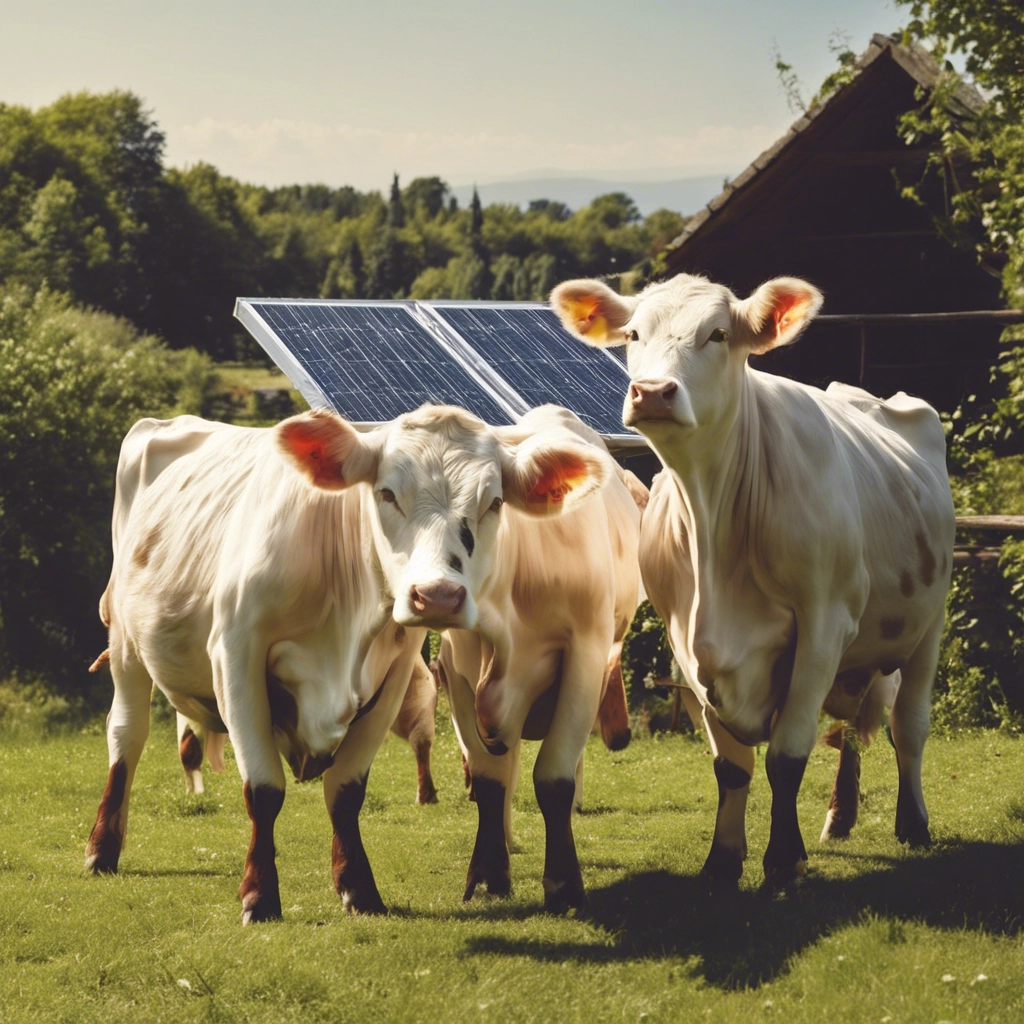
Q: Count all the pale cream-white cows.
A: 3